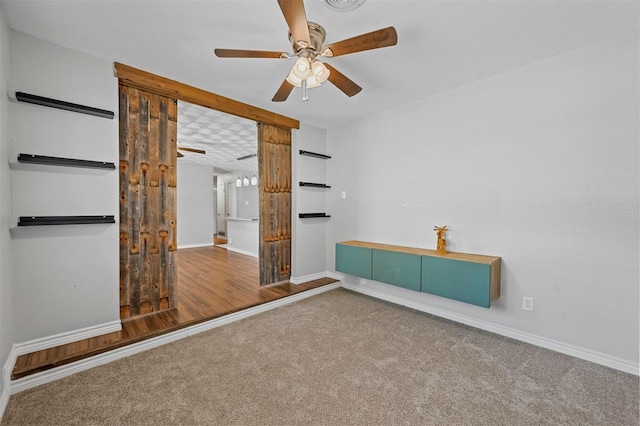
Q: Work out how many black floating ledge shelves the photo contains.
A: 6